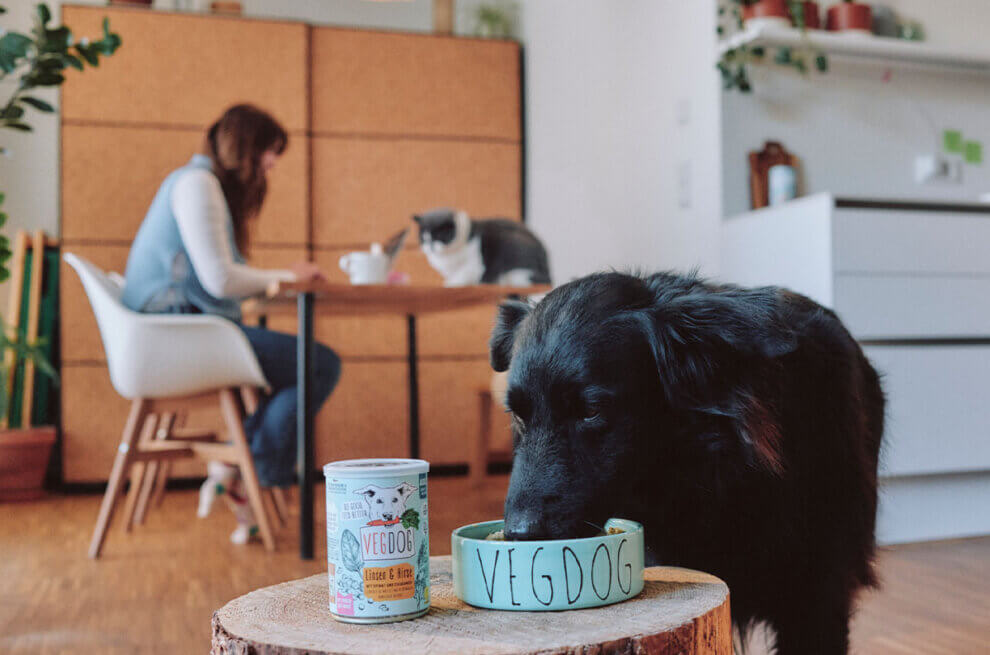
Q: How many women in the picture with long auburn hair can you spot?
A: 1